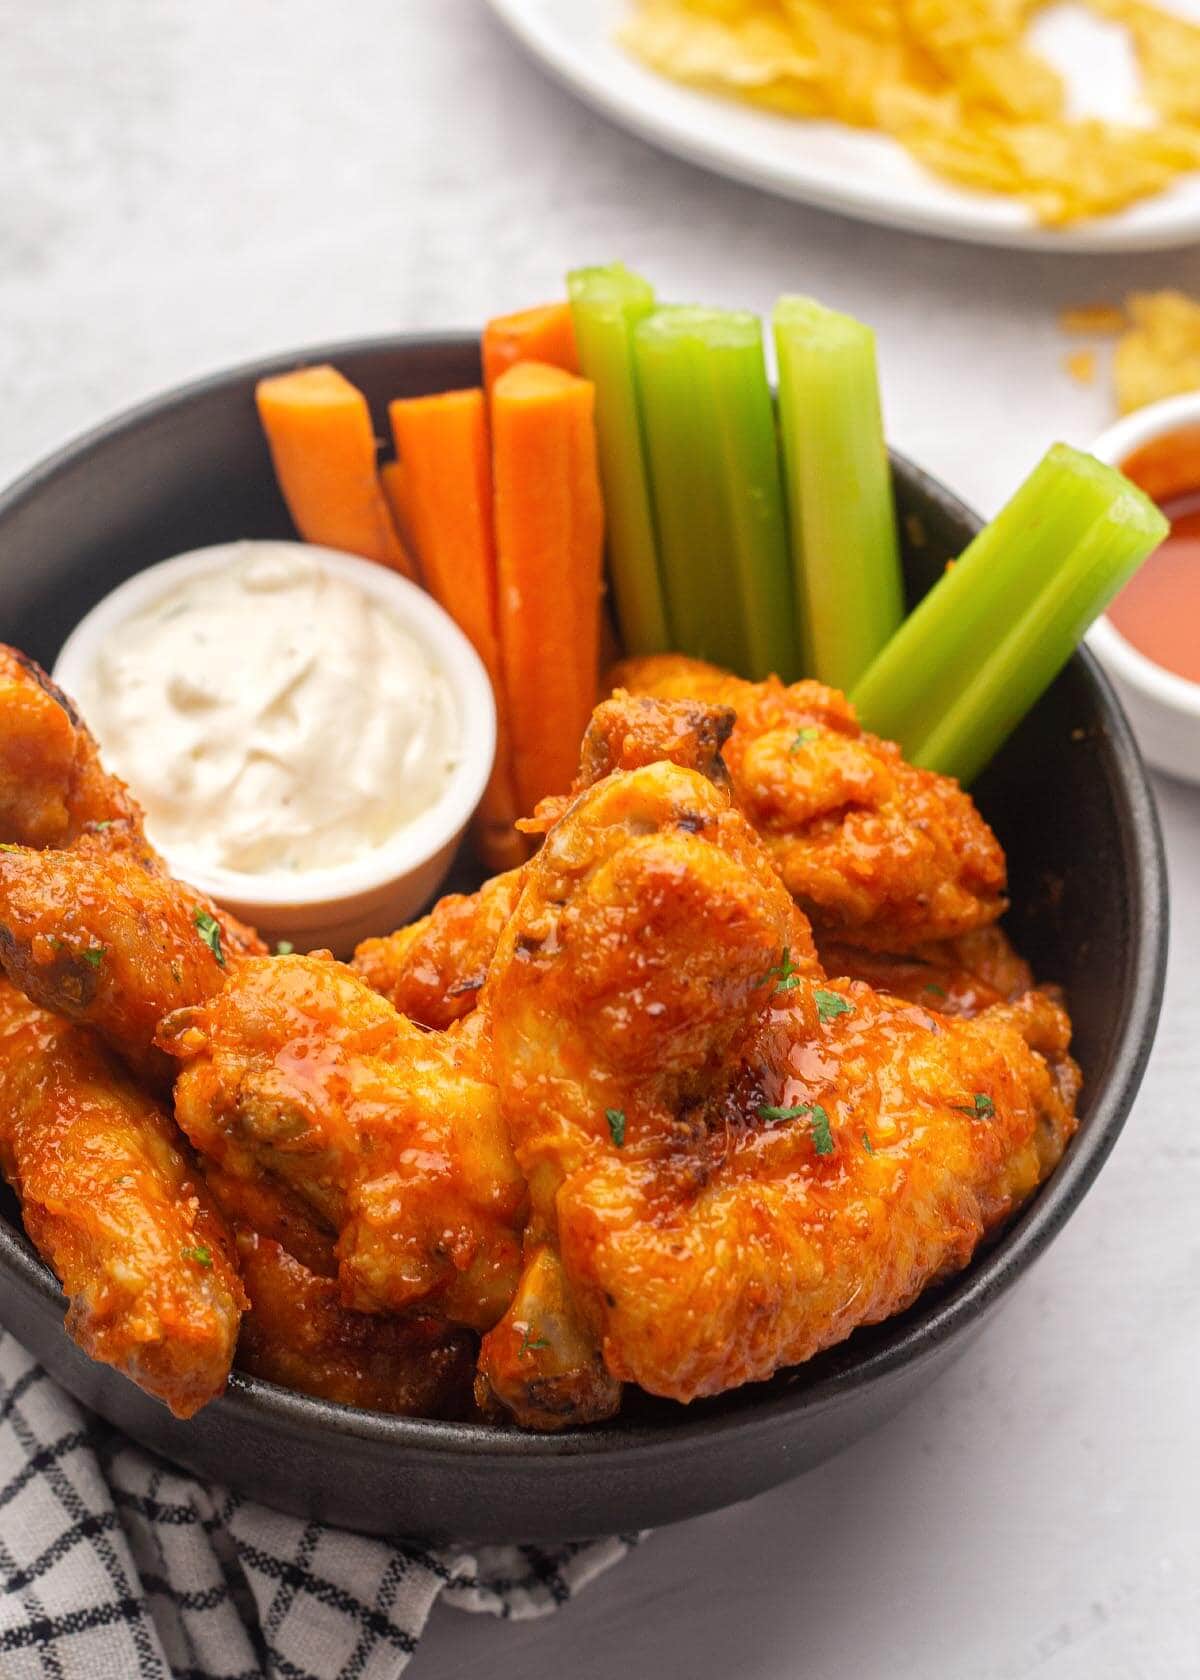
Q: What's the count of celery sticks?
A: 4